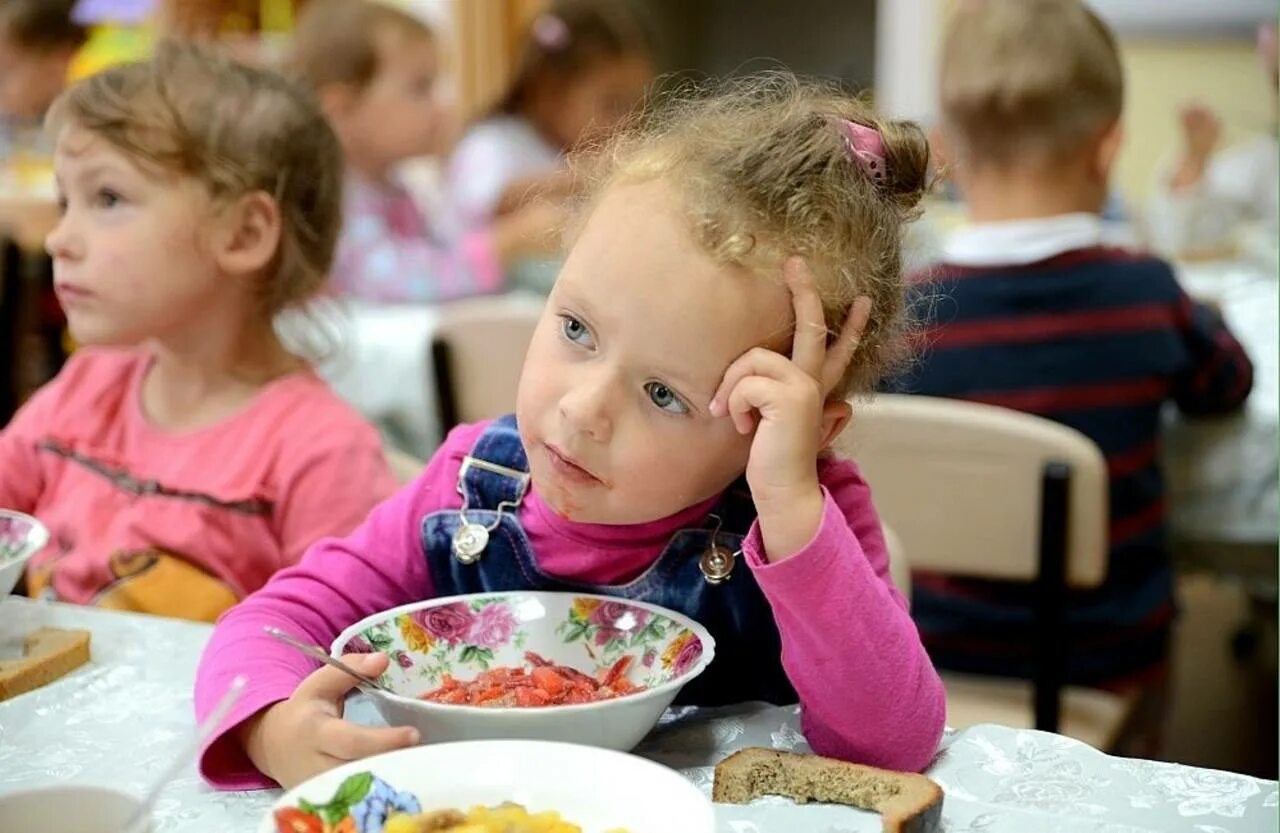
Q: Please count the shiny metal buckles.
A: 2